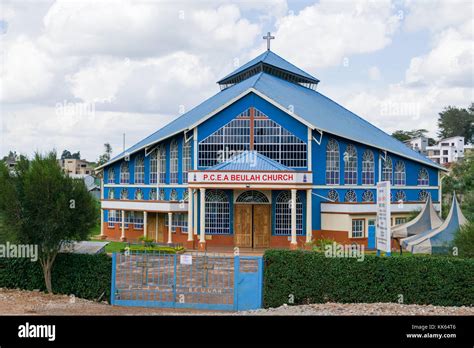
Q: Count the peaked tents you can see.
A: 2